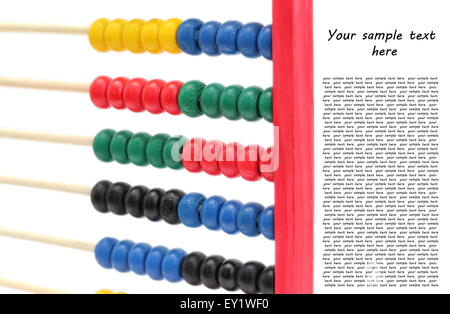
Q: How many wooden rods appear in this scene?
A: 6